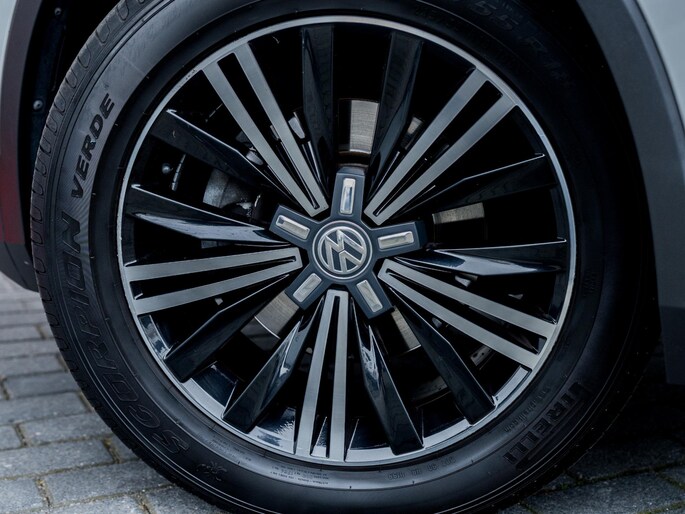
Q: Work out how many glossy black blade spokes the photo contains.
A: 10